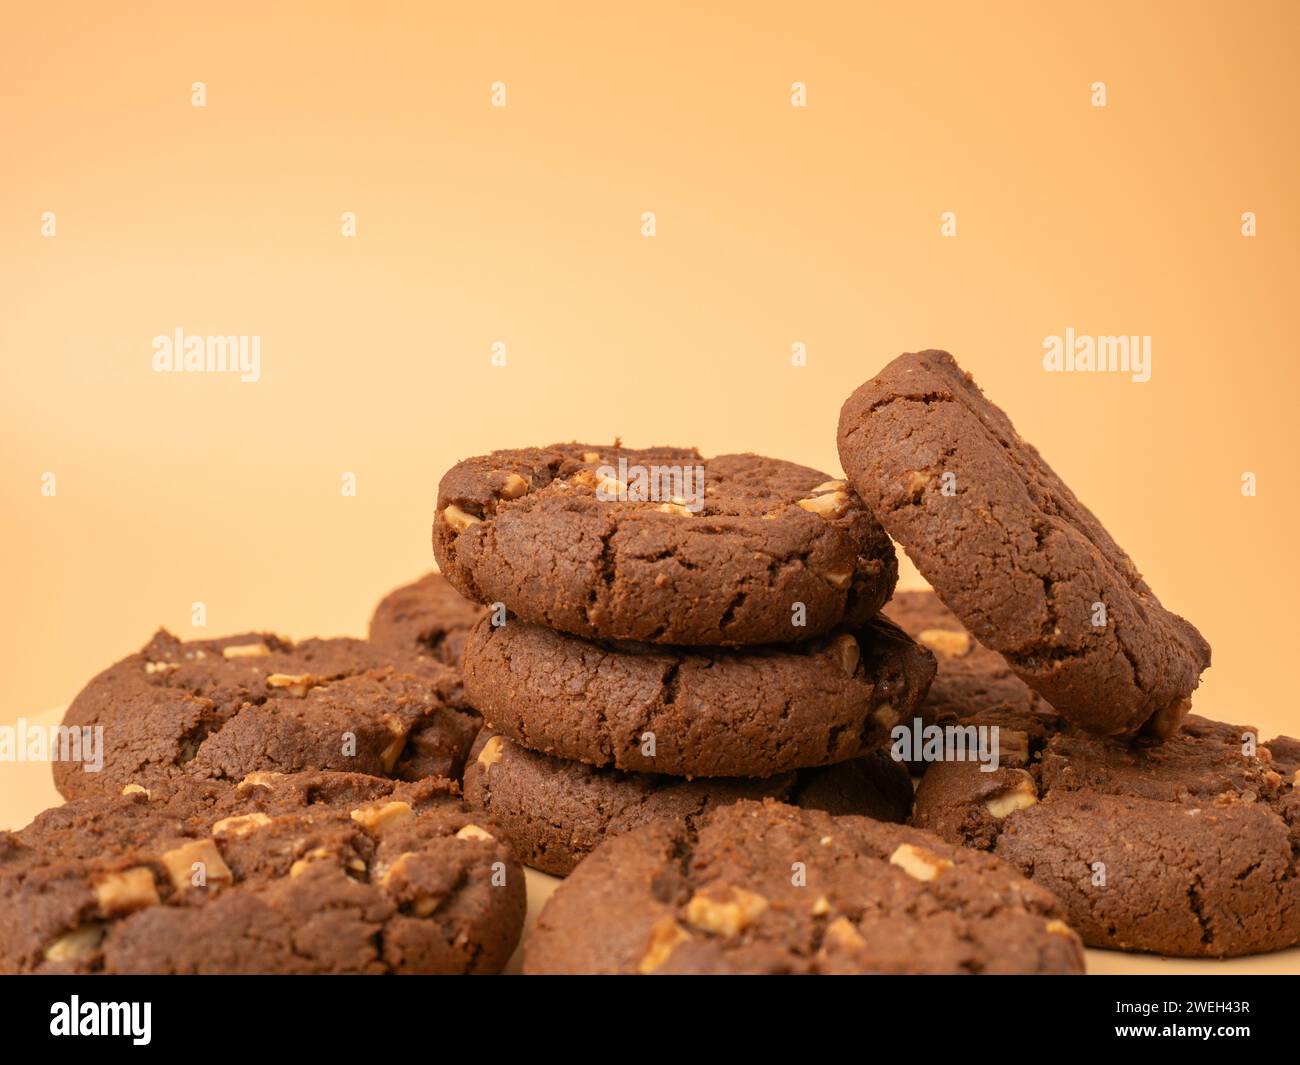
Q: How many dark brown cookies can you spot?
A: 10